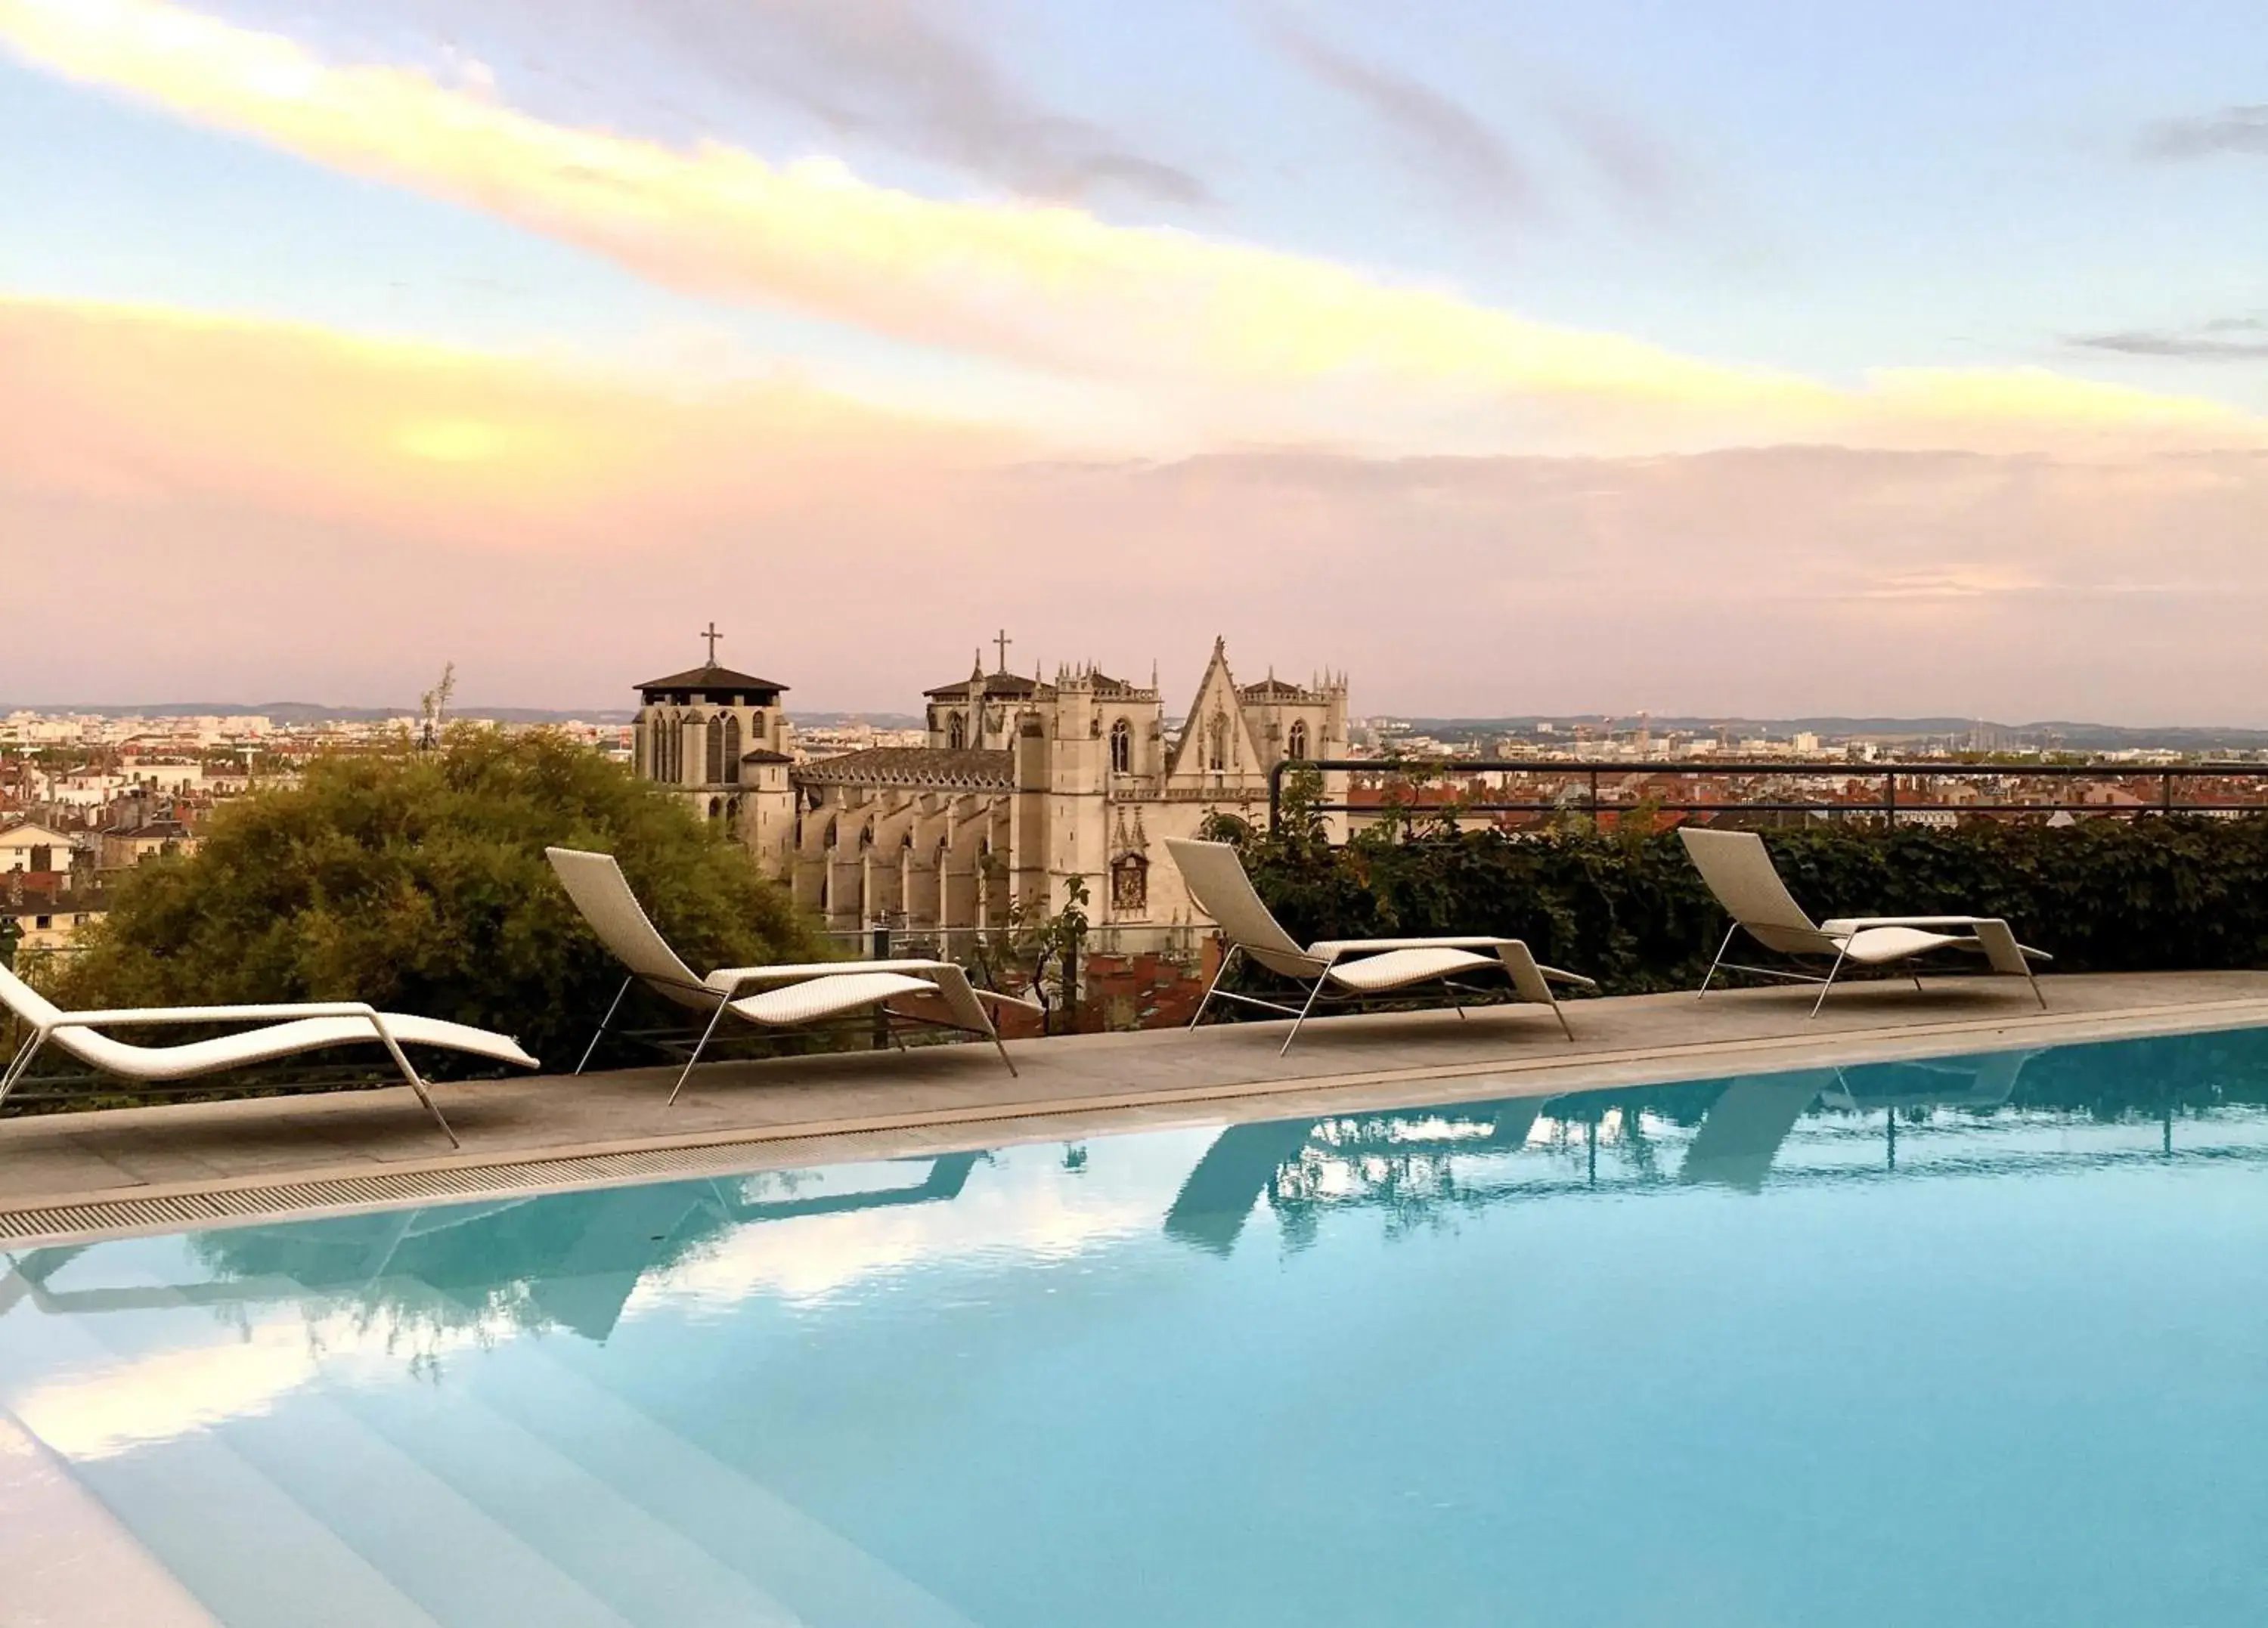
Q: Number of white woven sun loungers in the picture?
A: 4